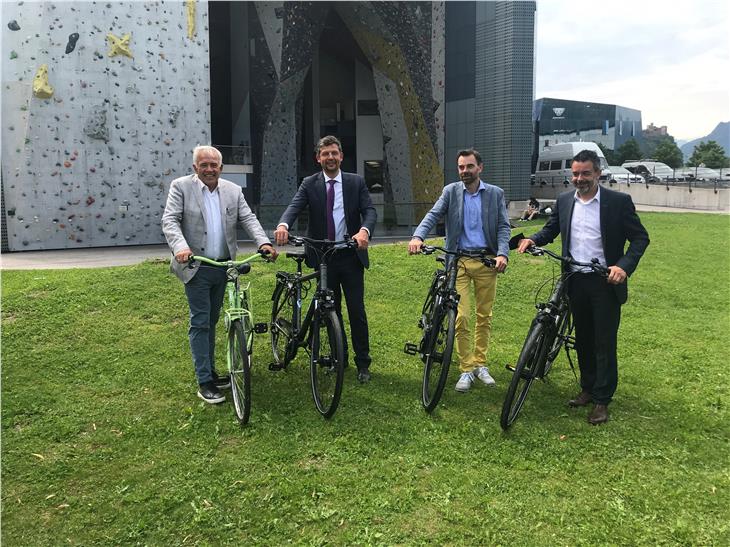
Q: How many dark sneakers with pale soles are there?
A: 2